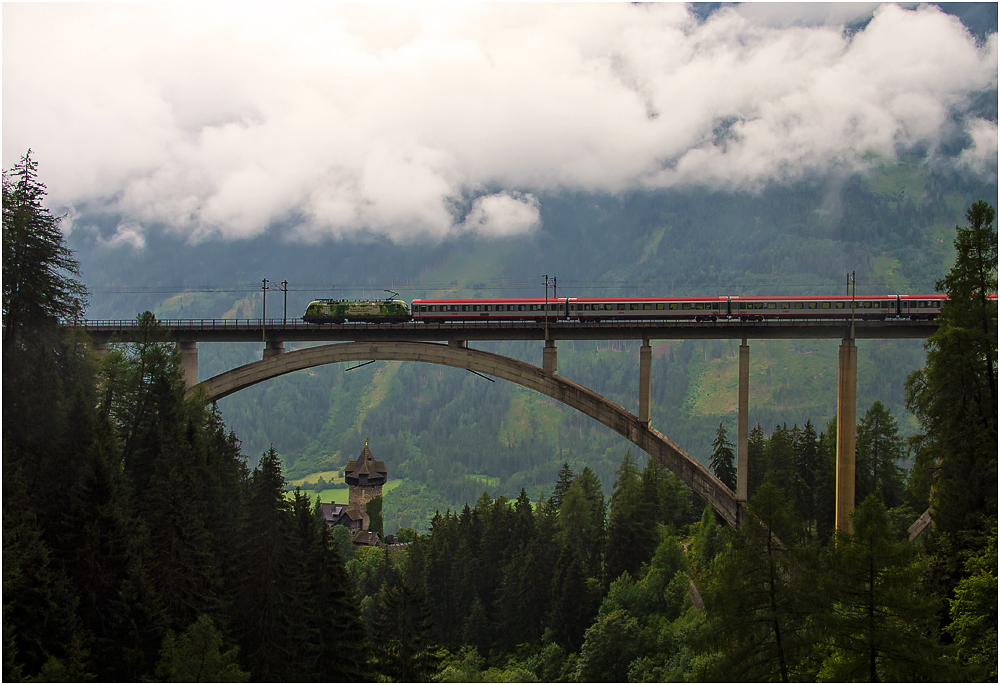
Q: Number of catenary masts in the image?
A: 6